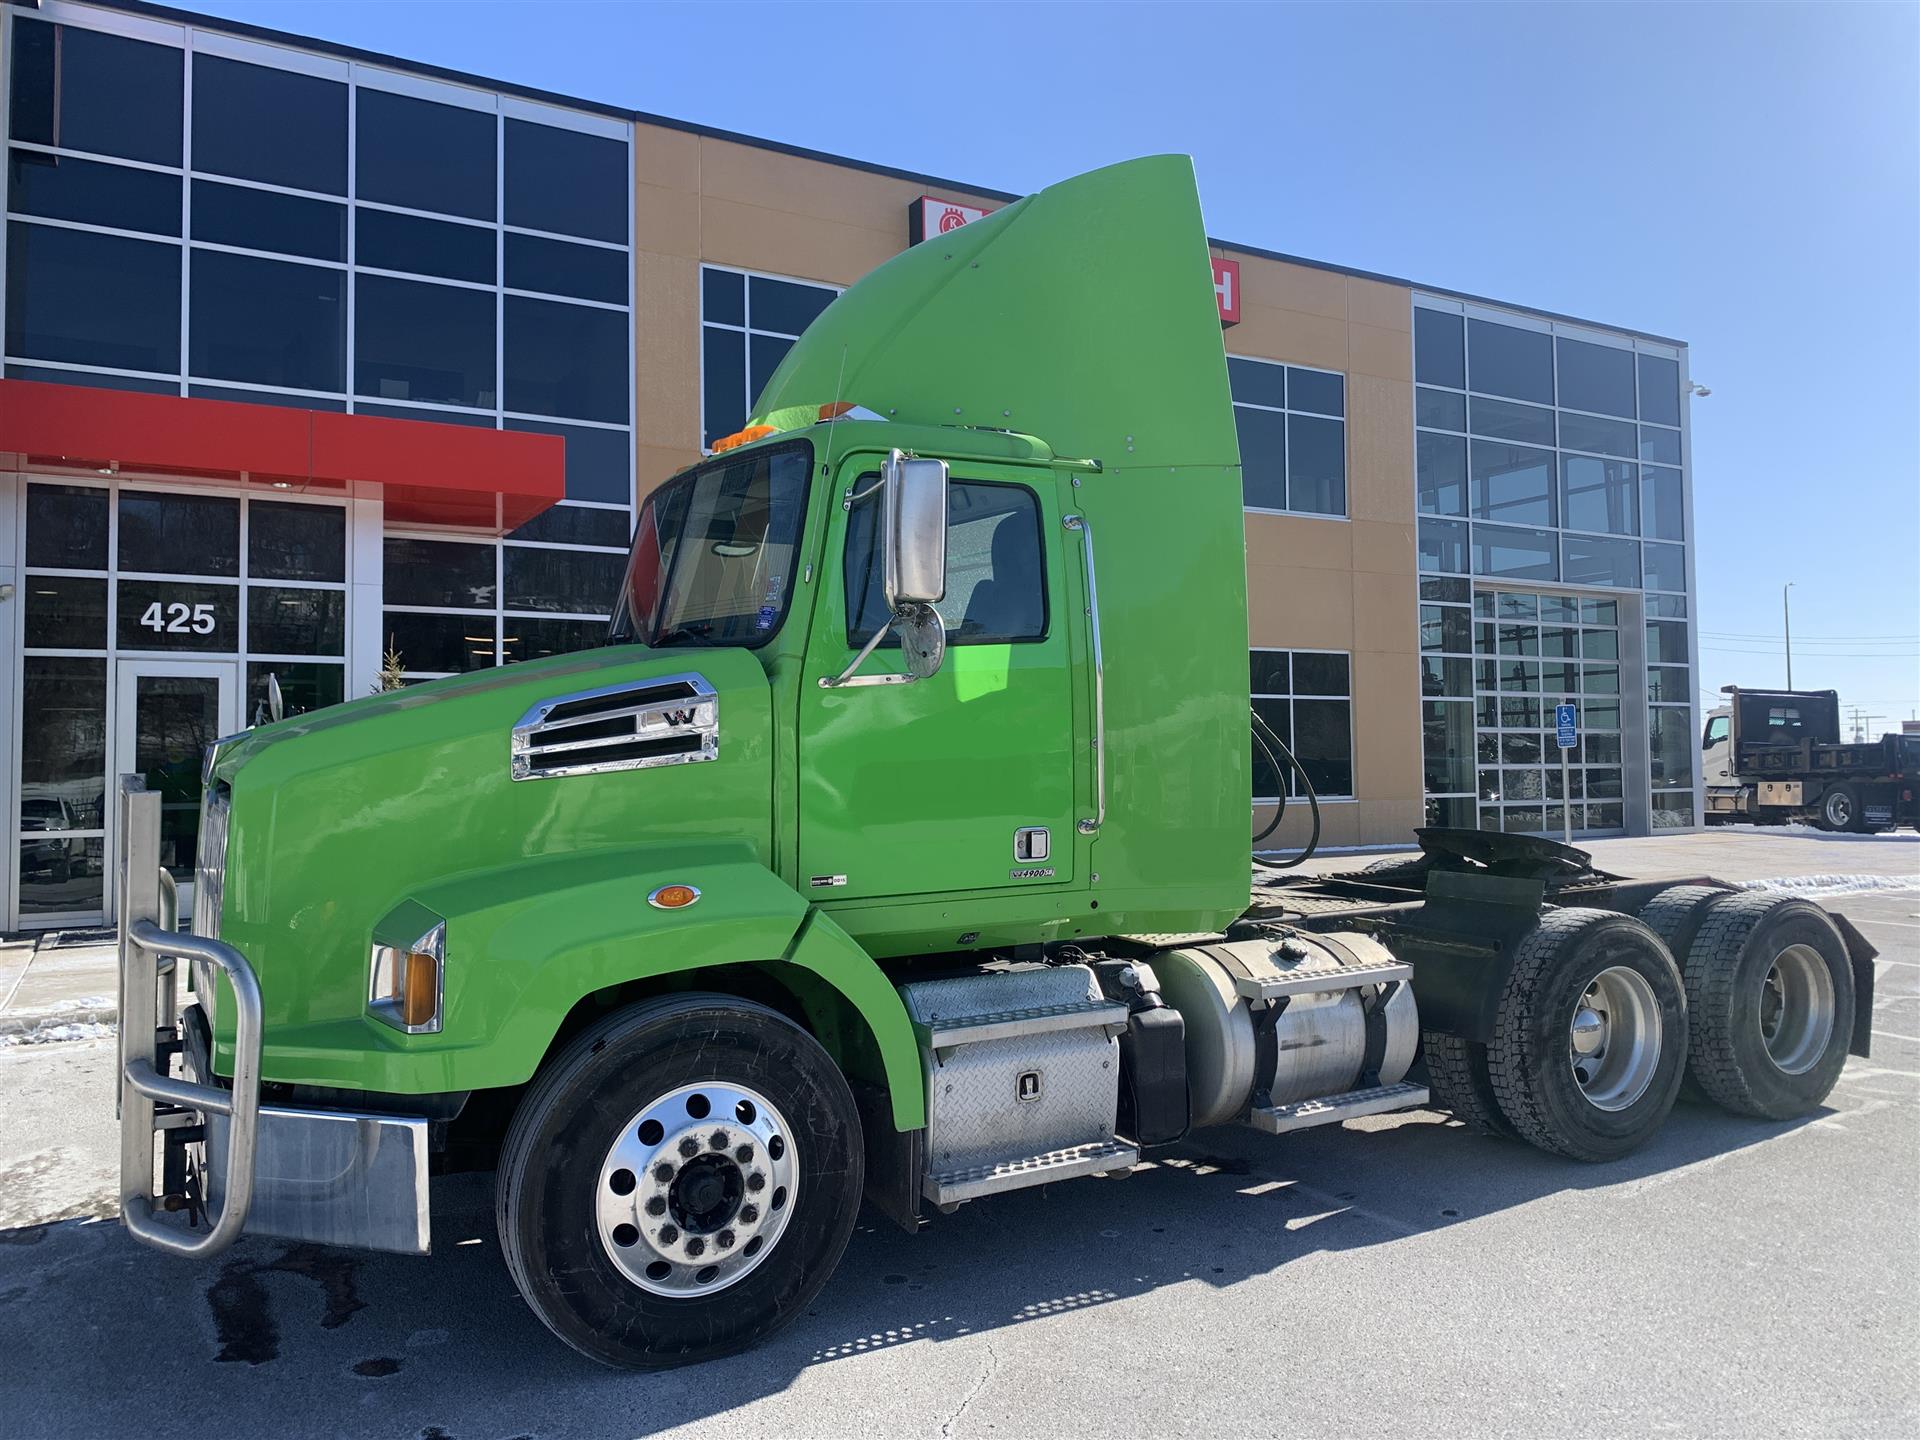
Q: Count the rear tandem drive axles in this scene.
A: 2